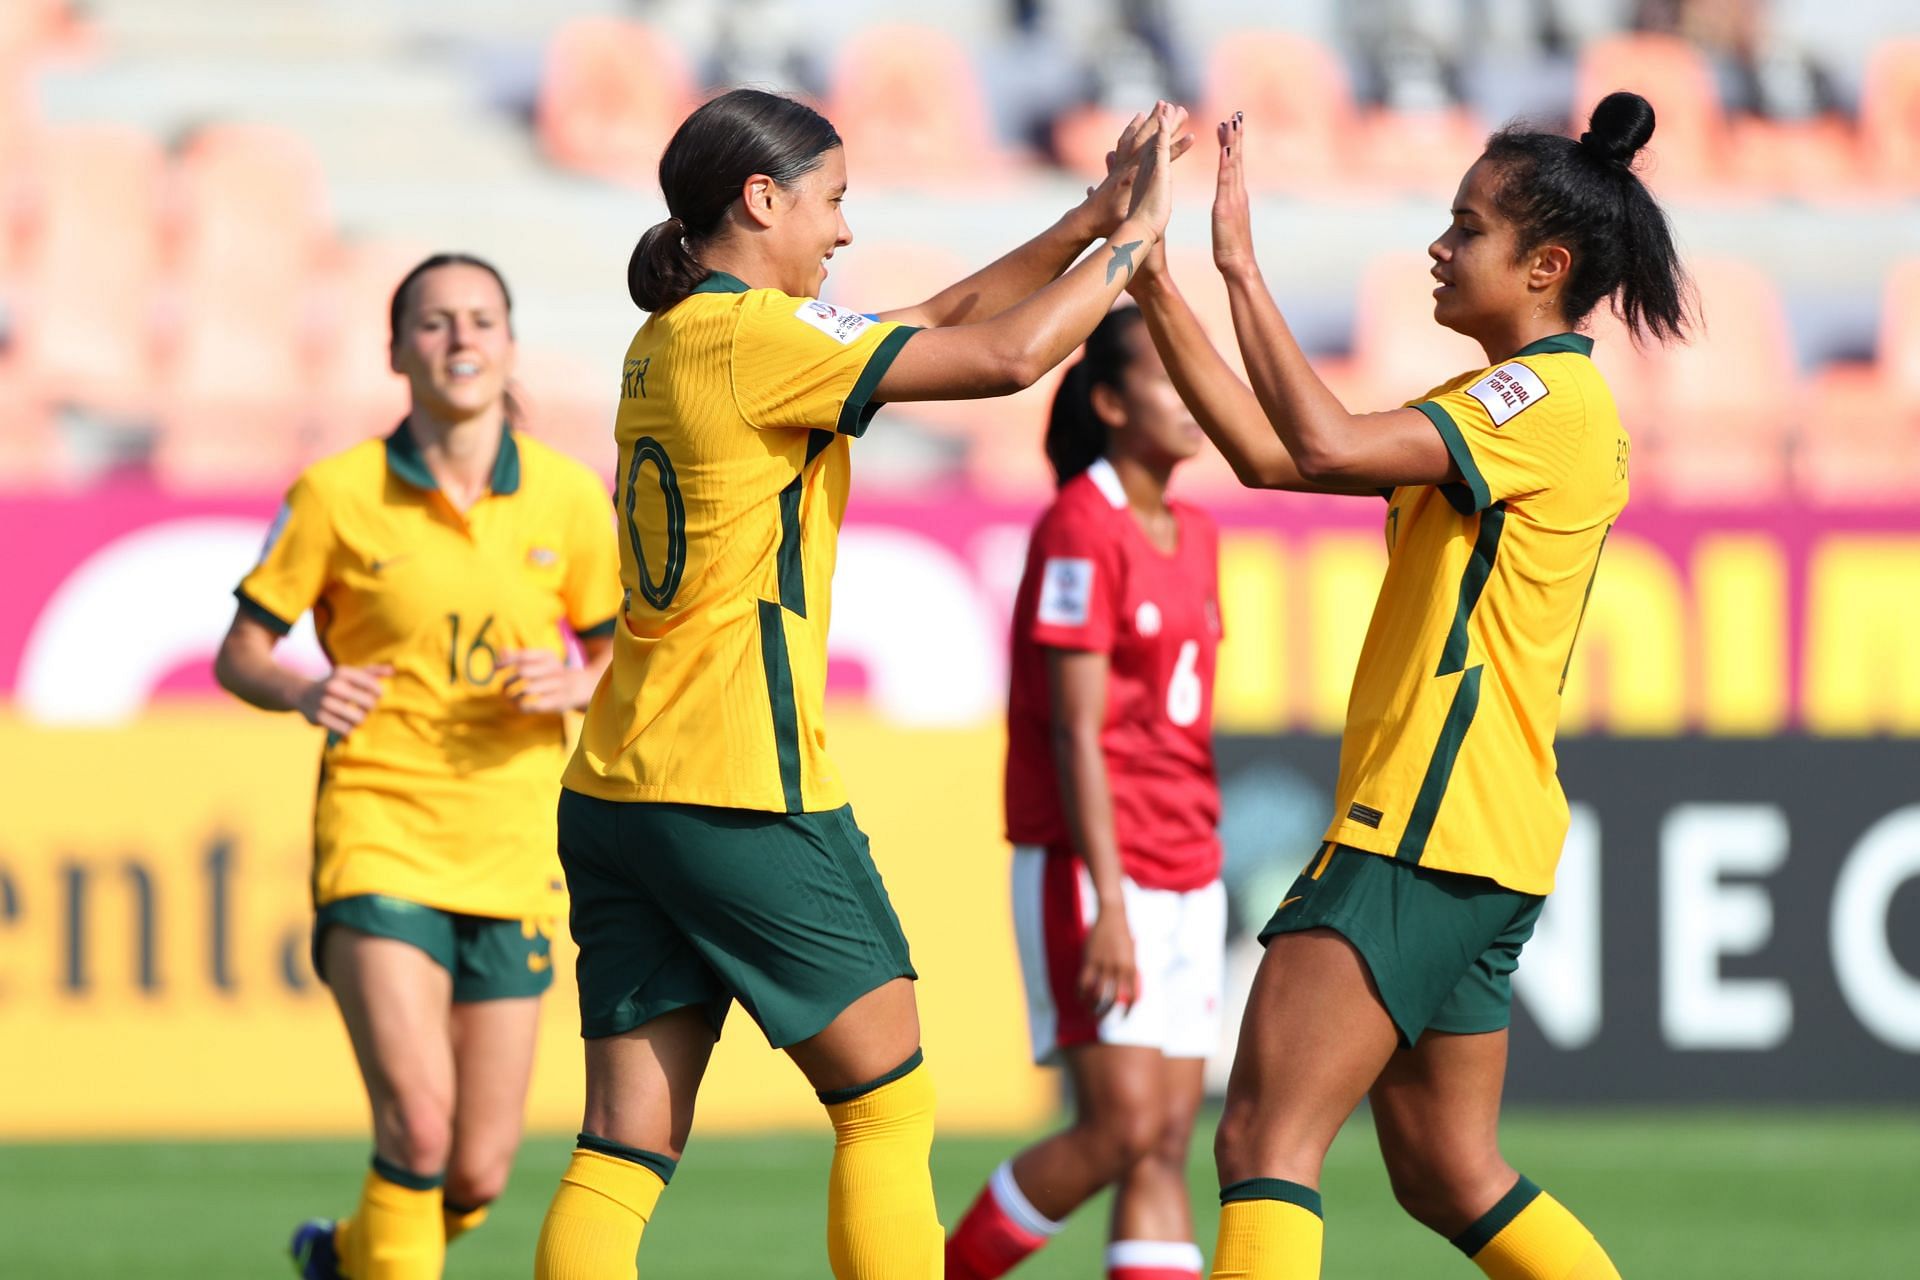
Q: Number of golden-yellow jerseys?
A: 3